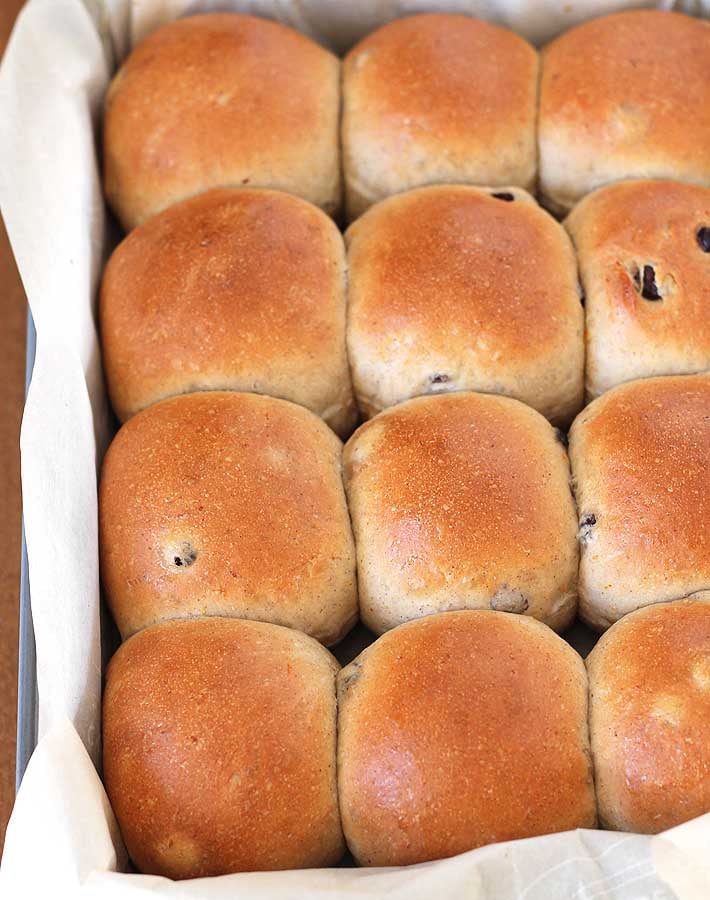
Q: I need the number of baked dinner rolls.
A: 12